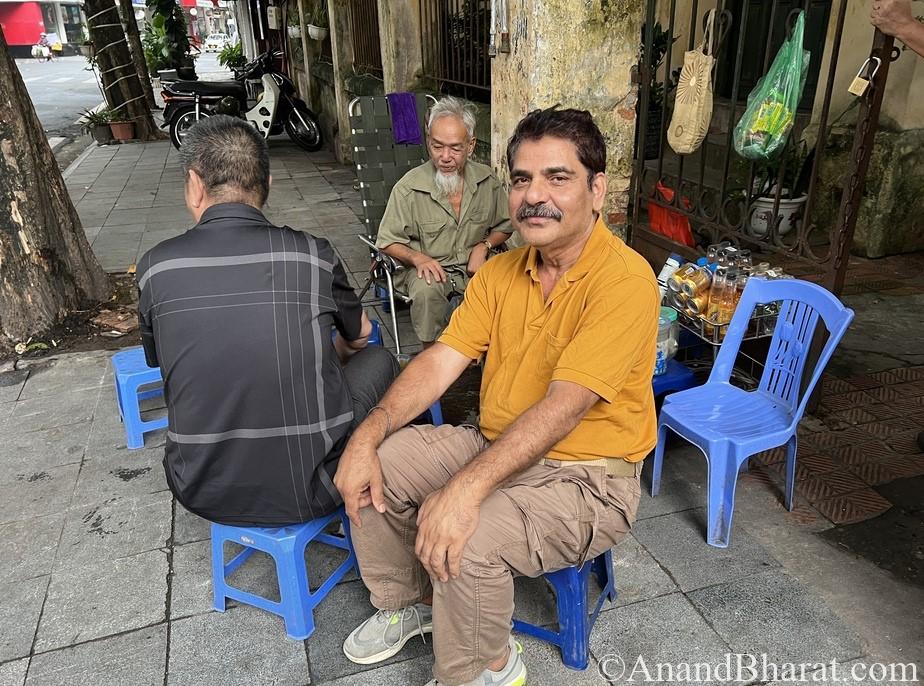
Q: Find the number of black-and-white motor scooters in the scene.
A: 1